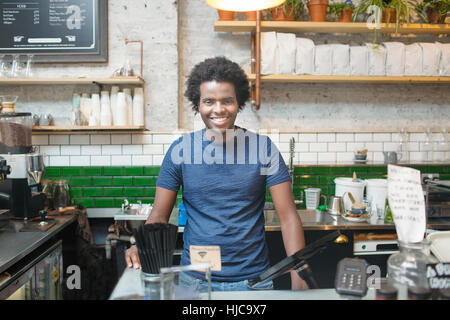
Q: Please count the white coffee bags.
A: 11